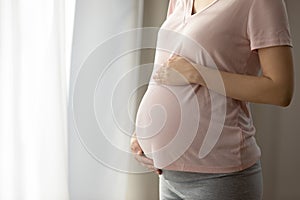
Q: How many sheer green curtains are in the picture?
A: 0